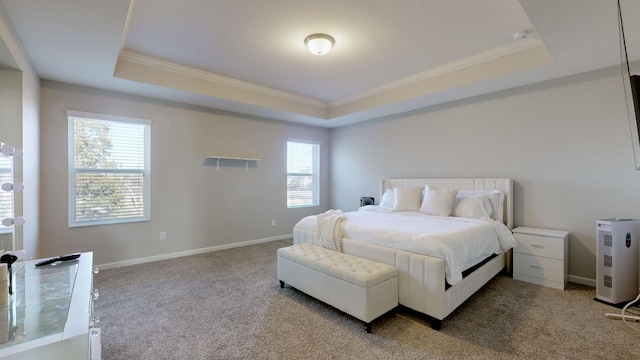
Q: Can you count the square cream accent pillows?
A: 2